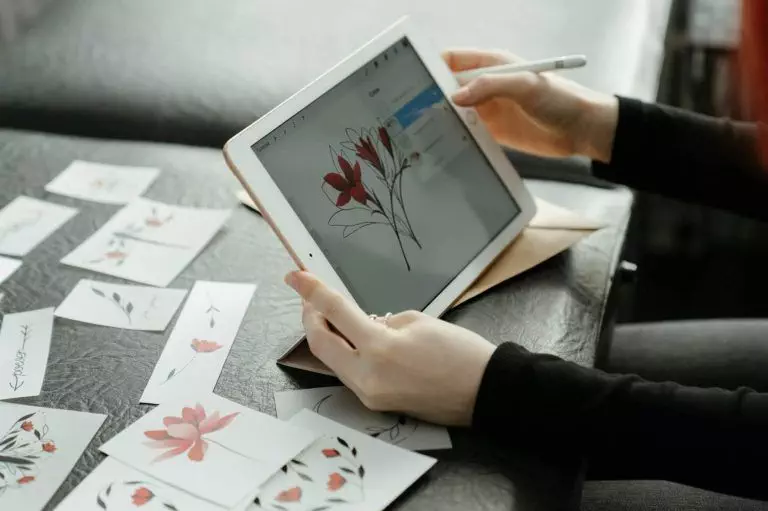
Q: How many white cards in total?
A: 12